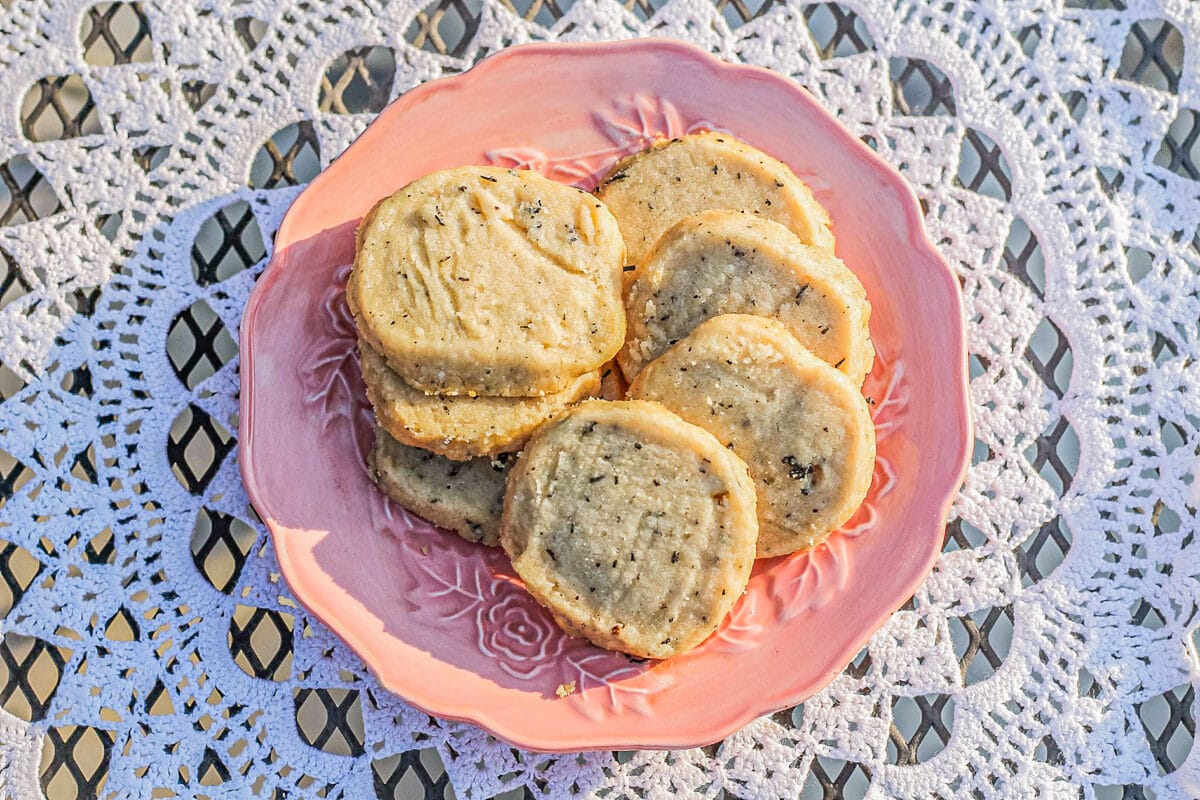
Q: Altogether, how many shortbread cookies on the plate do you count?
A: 7